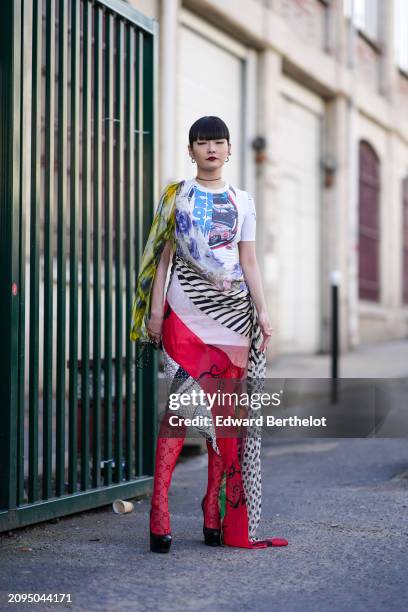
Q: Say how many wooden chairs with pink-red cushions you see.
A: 0